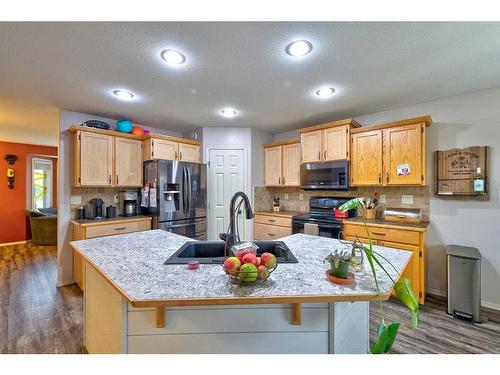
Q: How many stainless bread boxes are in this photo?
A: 1